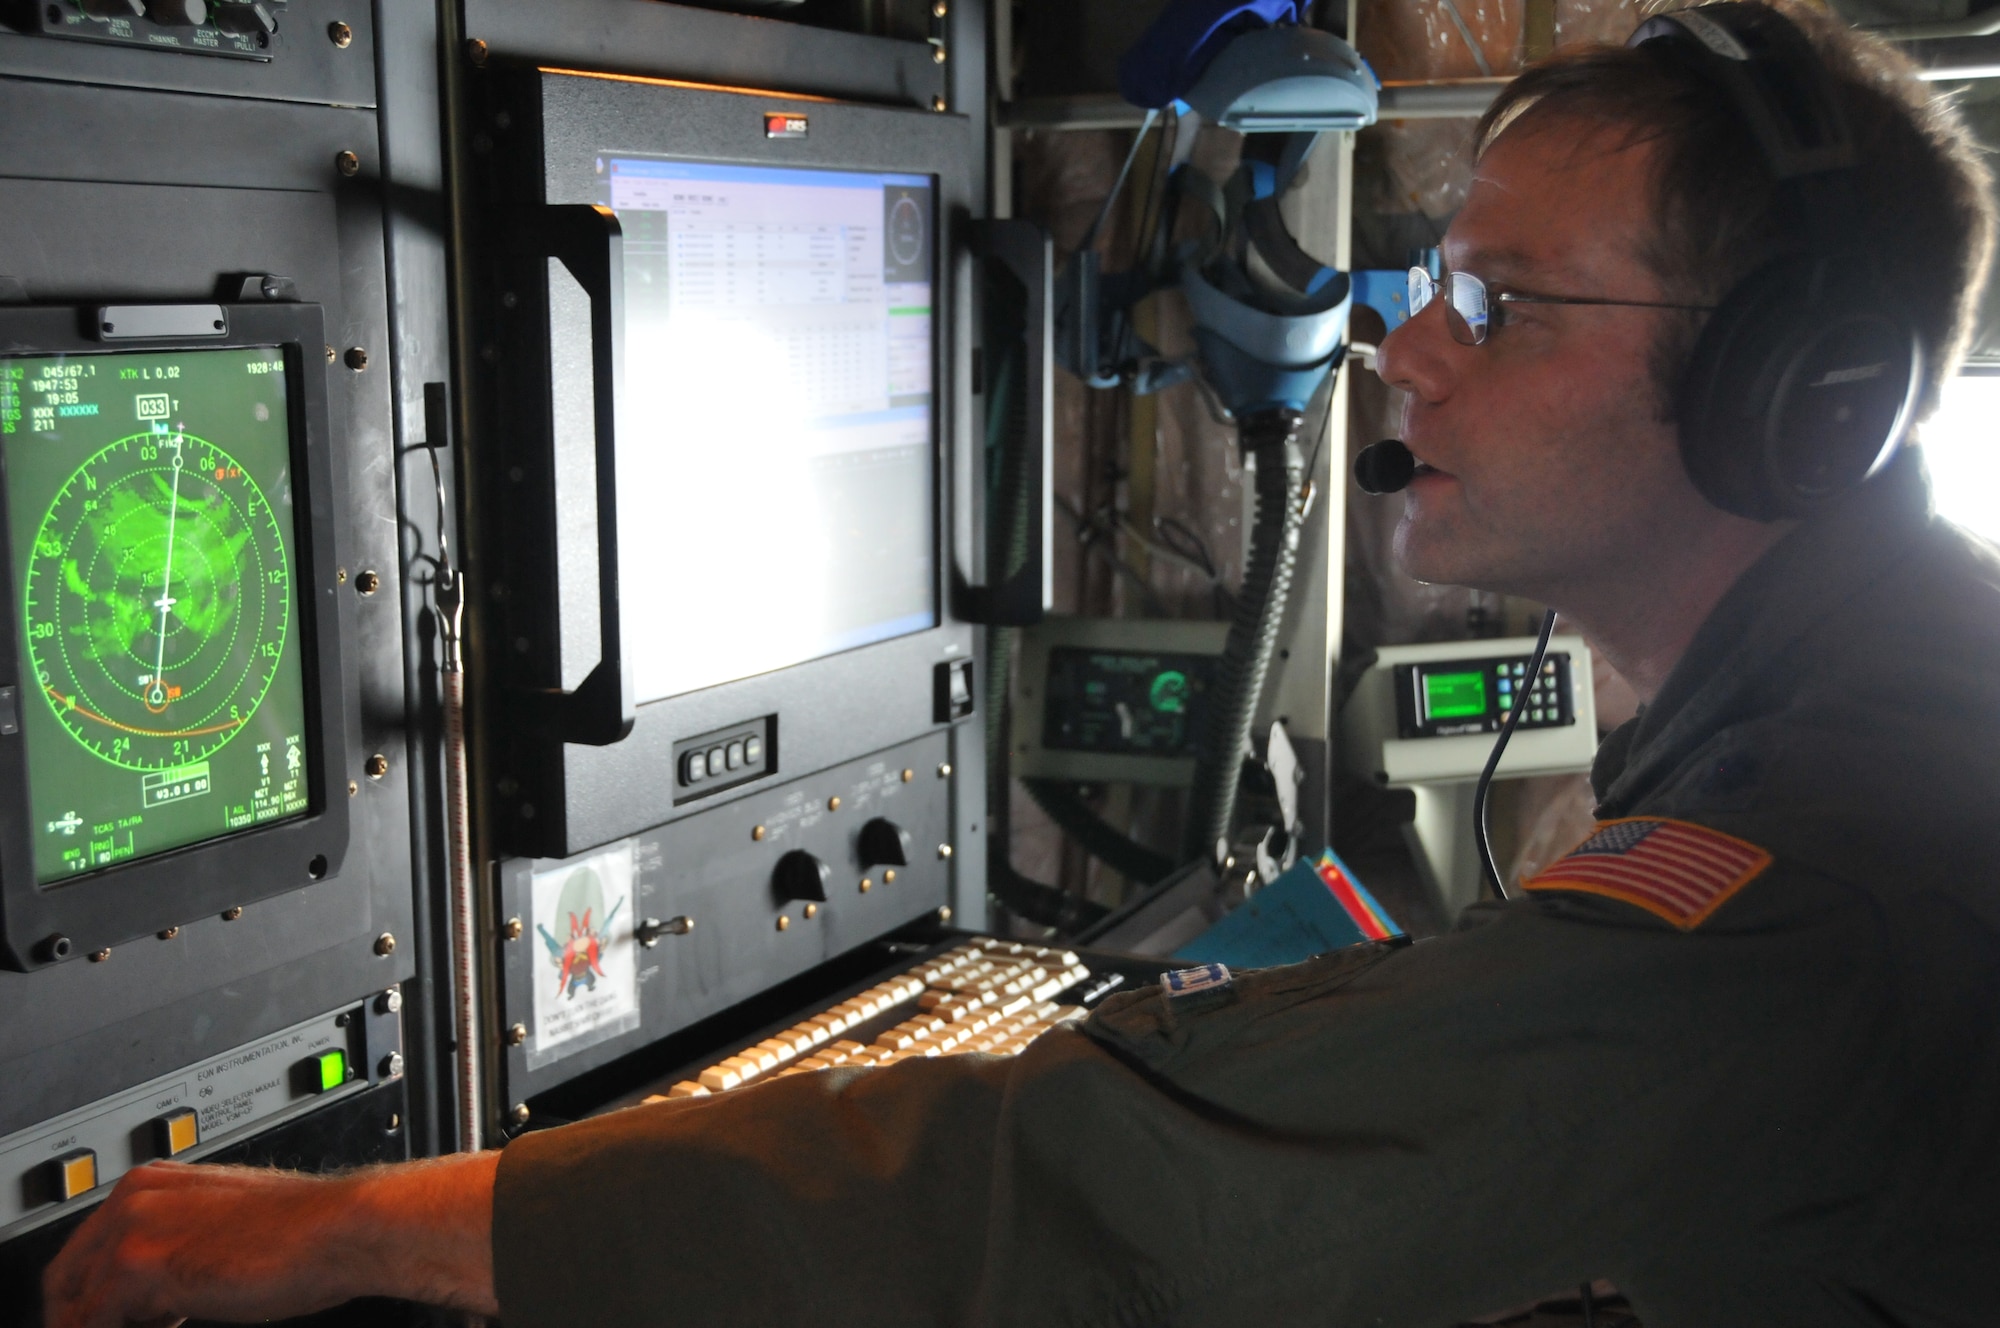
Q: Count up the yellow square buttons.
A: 2